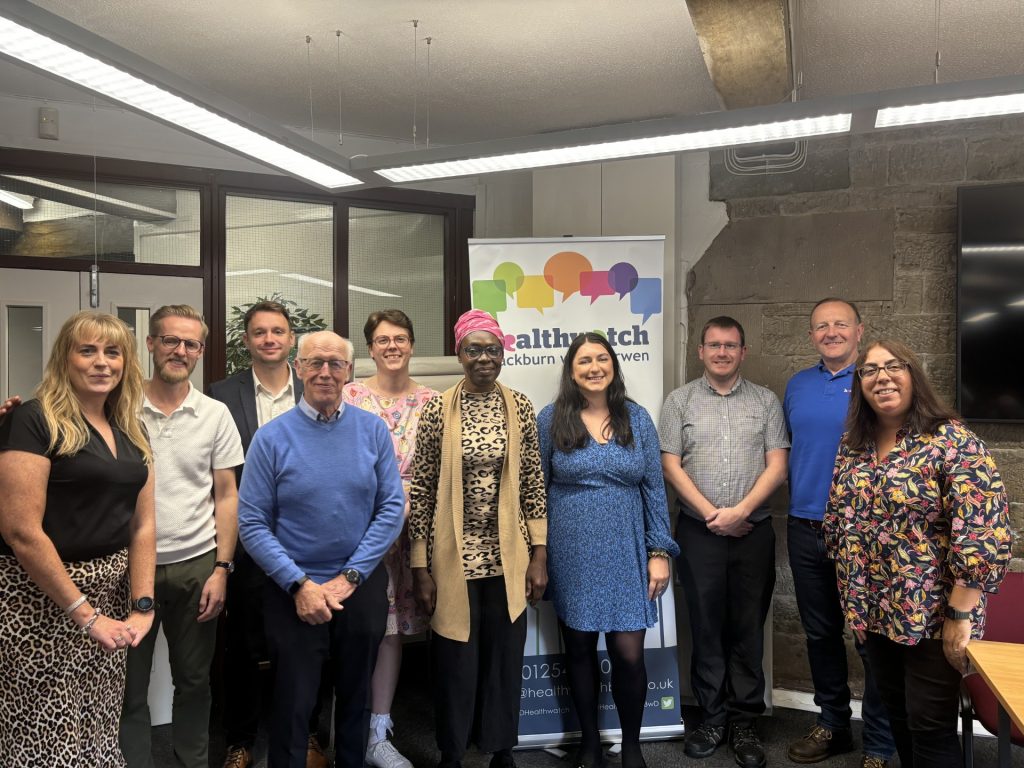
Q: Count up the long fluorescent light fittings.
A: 3